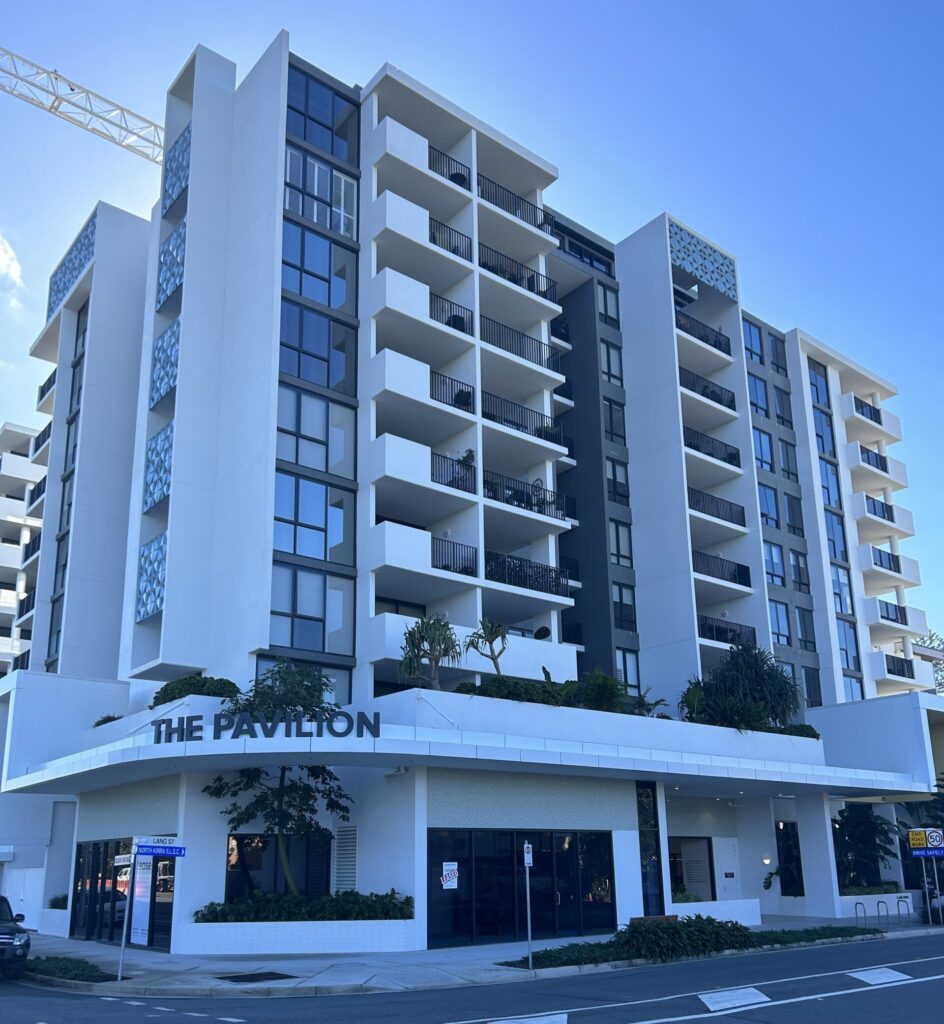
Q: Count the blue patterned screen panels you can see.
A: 7